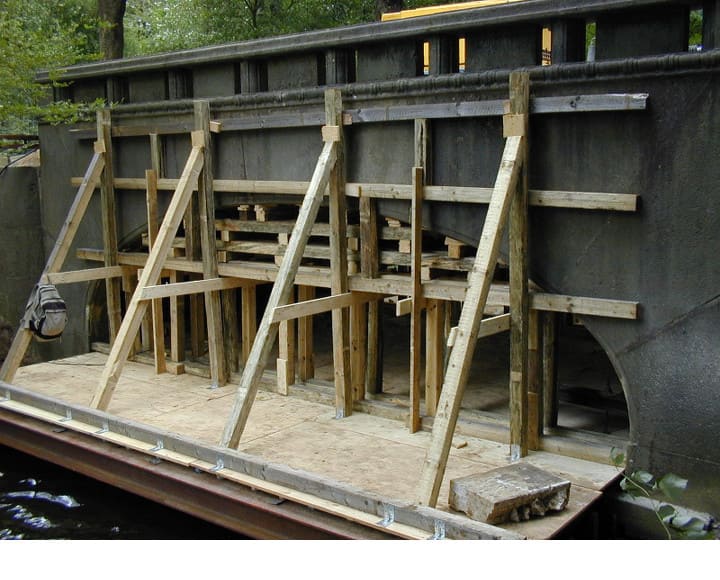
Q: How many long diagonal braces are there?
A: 4